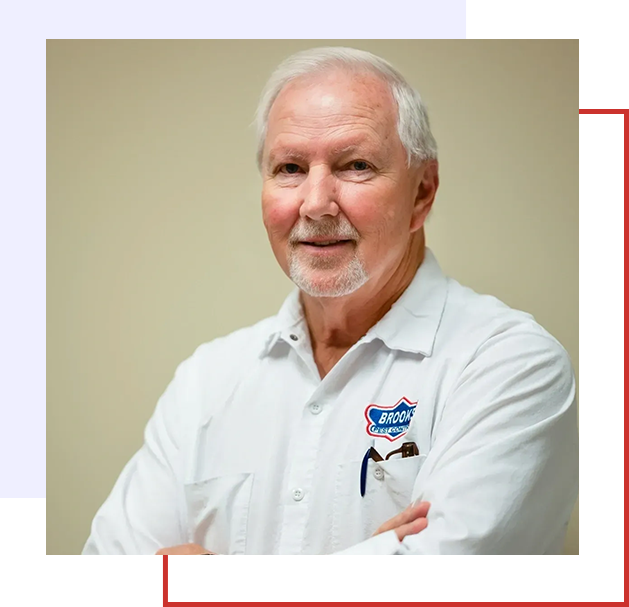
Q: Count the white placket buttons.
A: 2